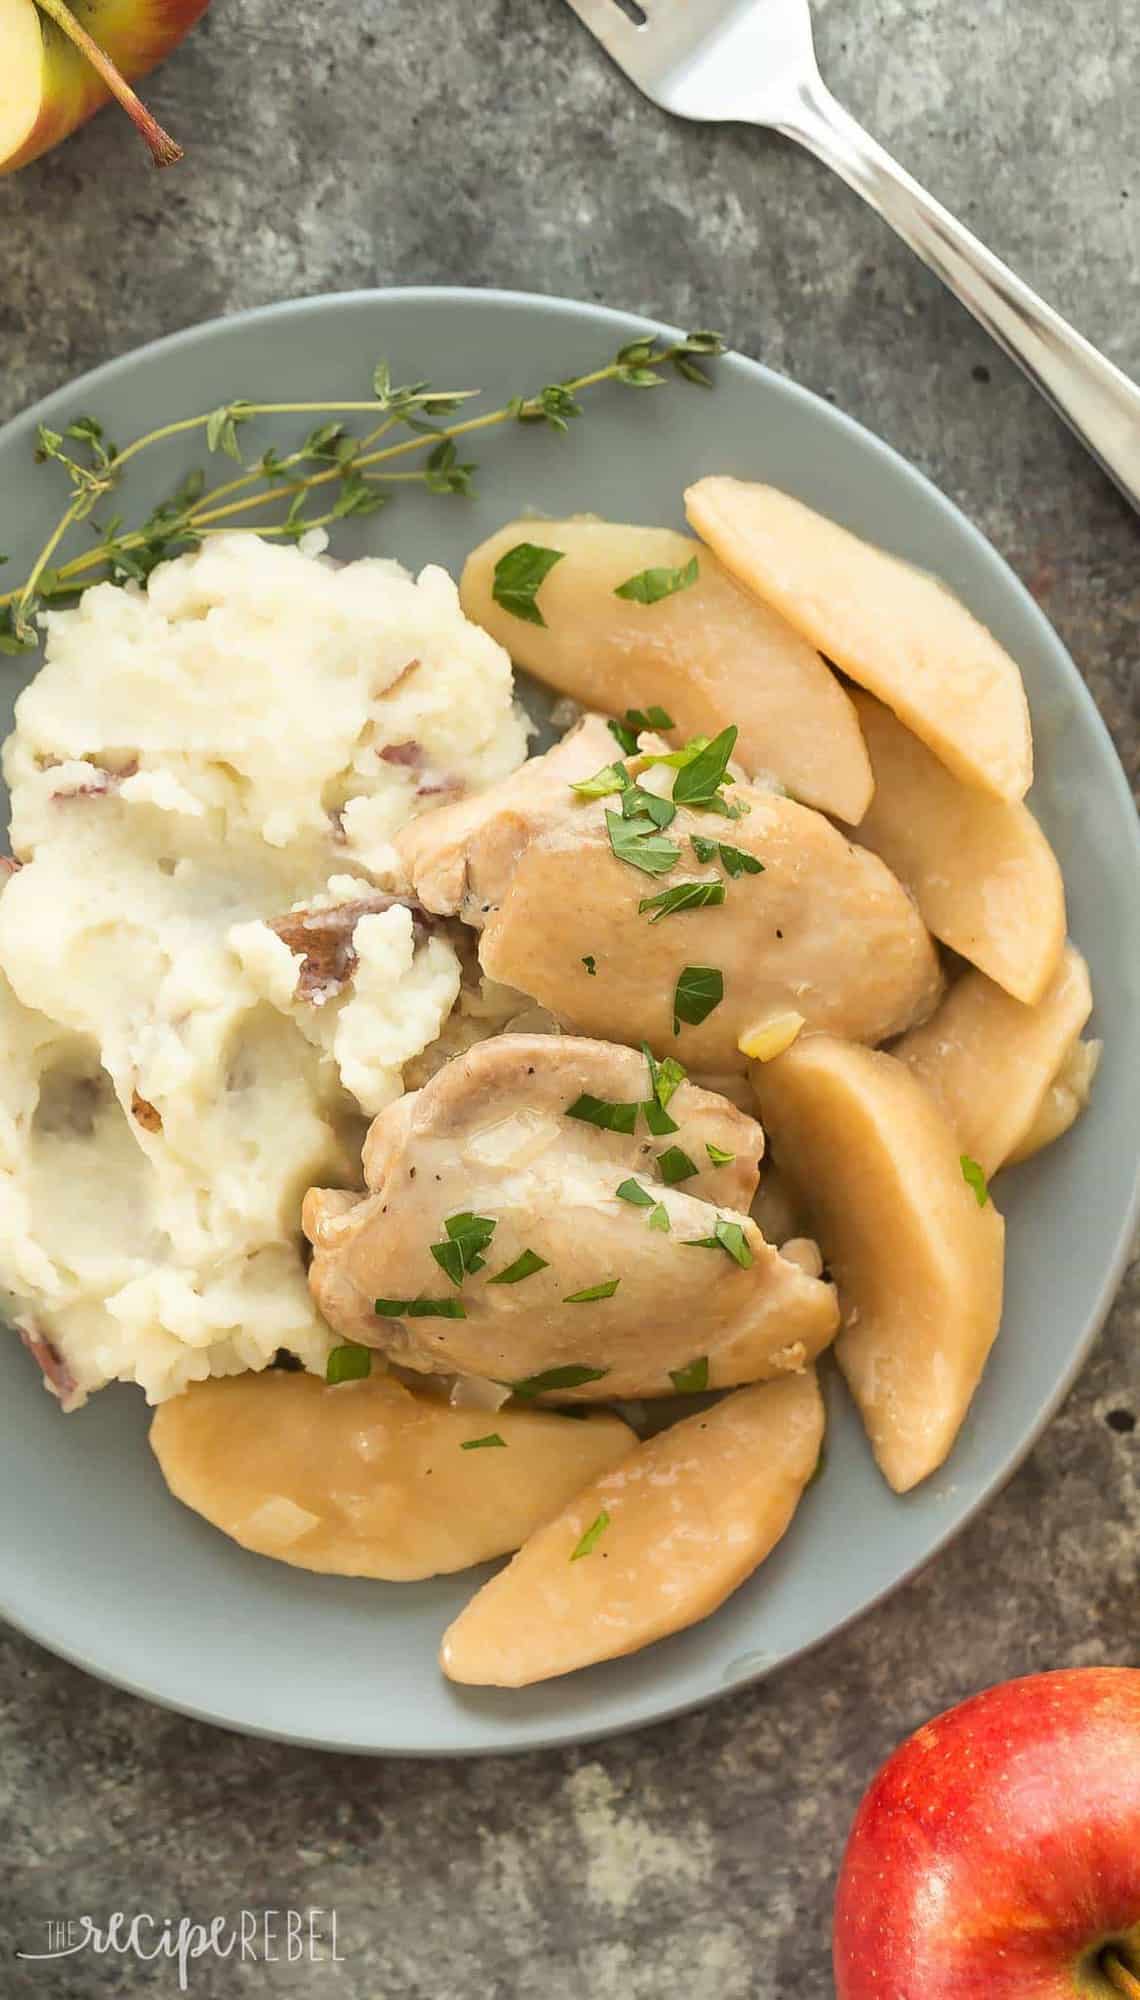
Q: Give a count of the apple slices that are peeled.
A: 7